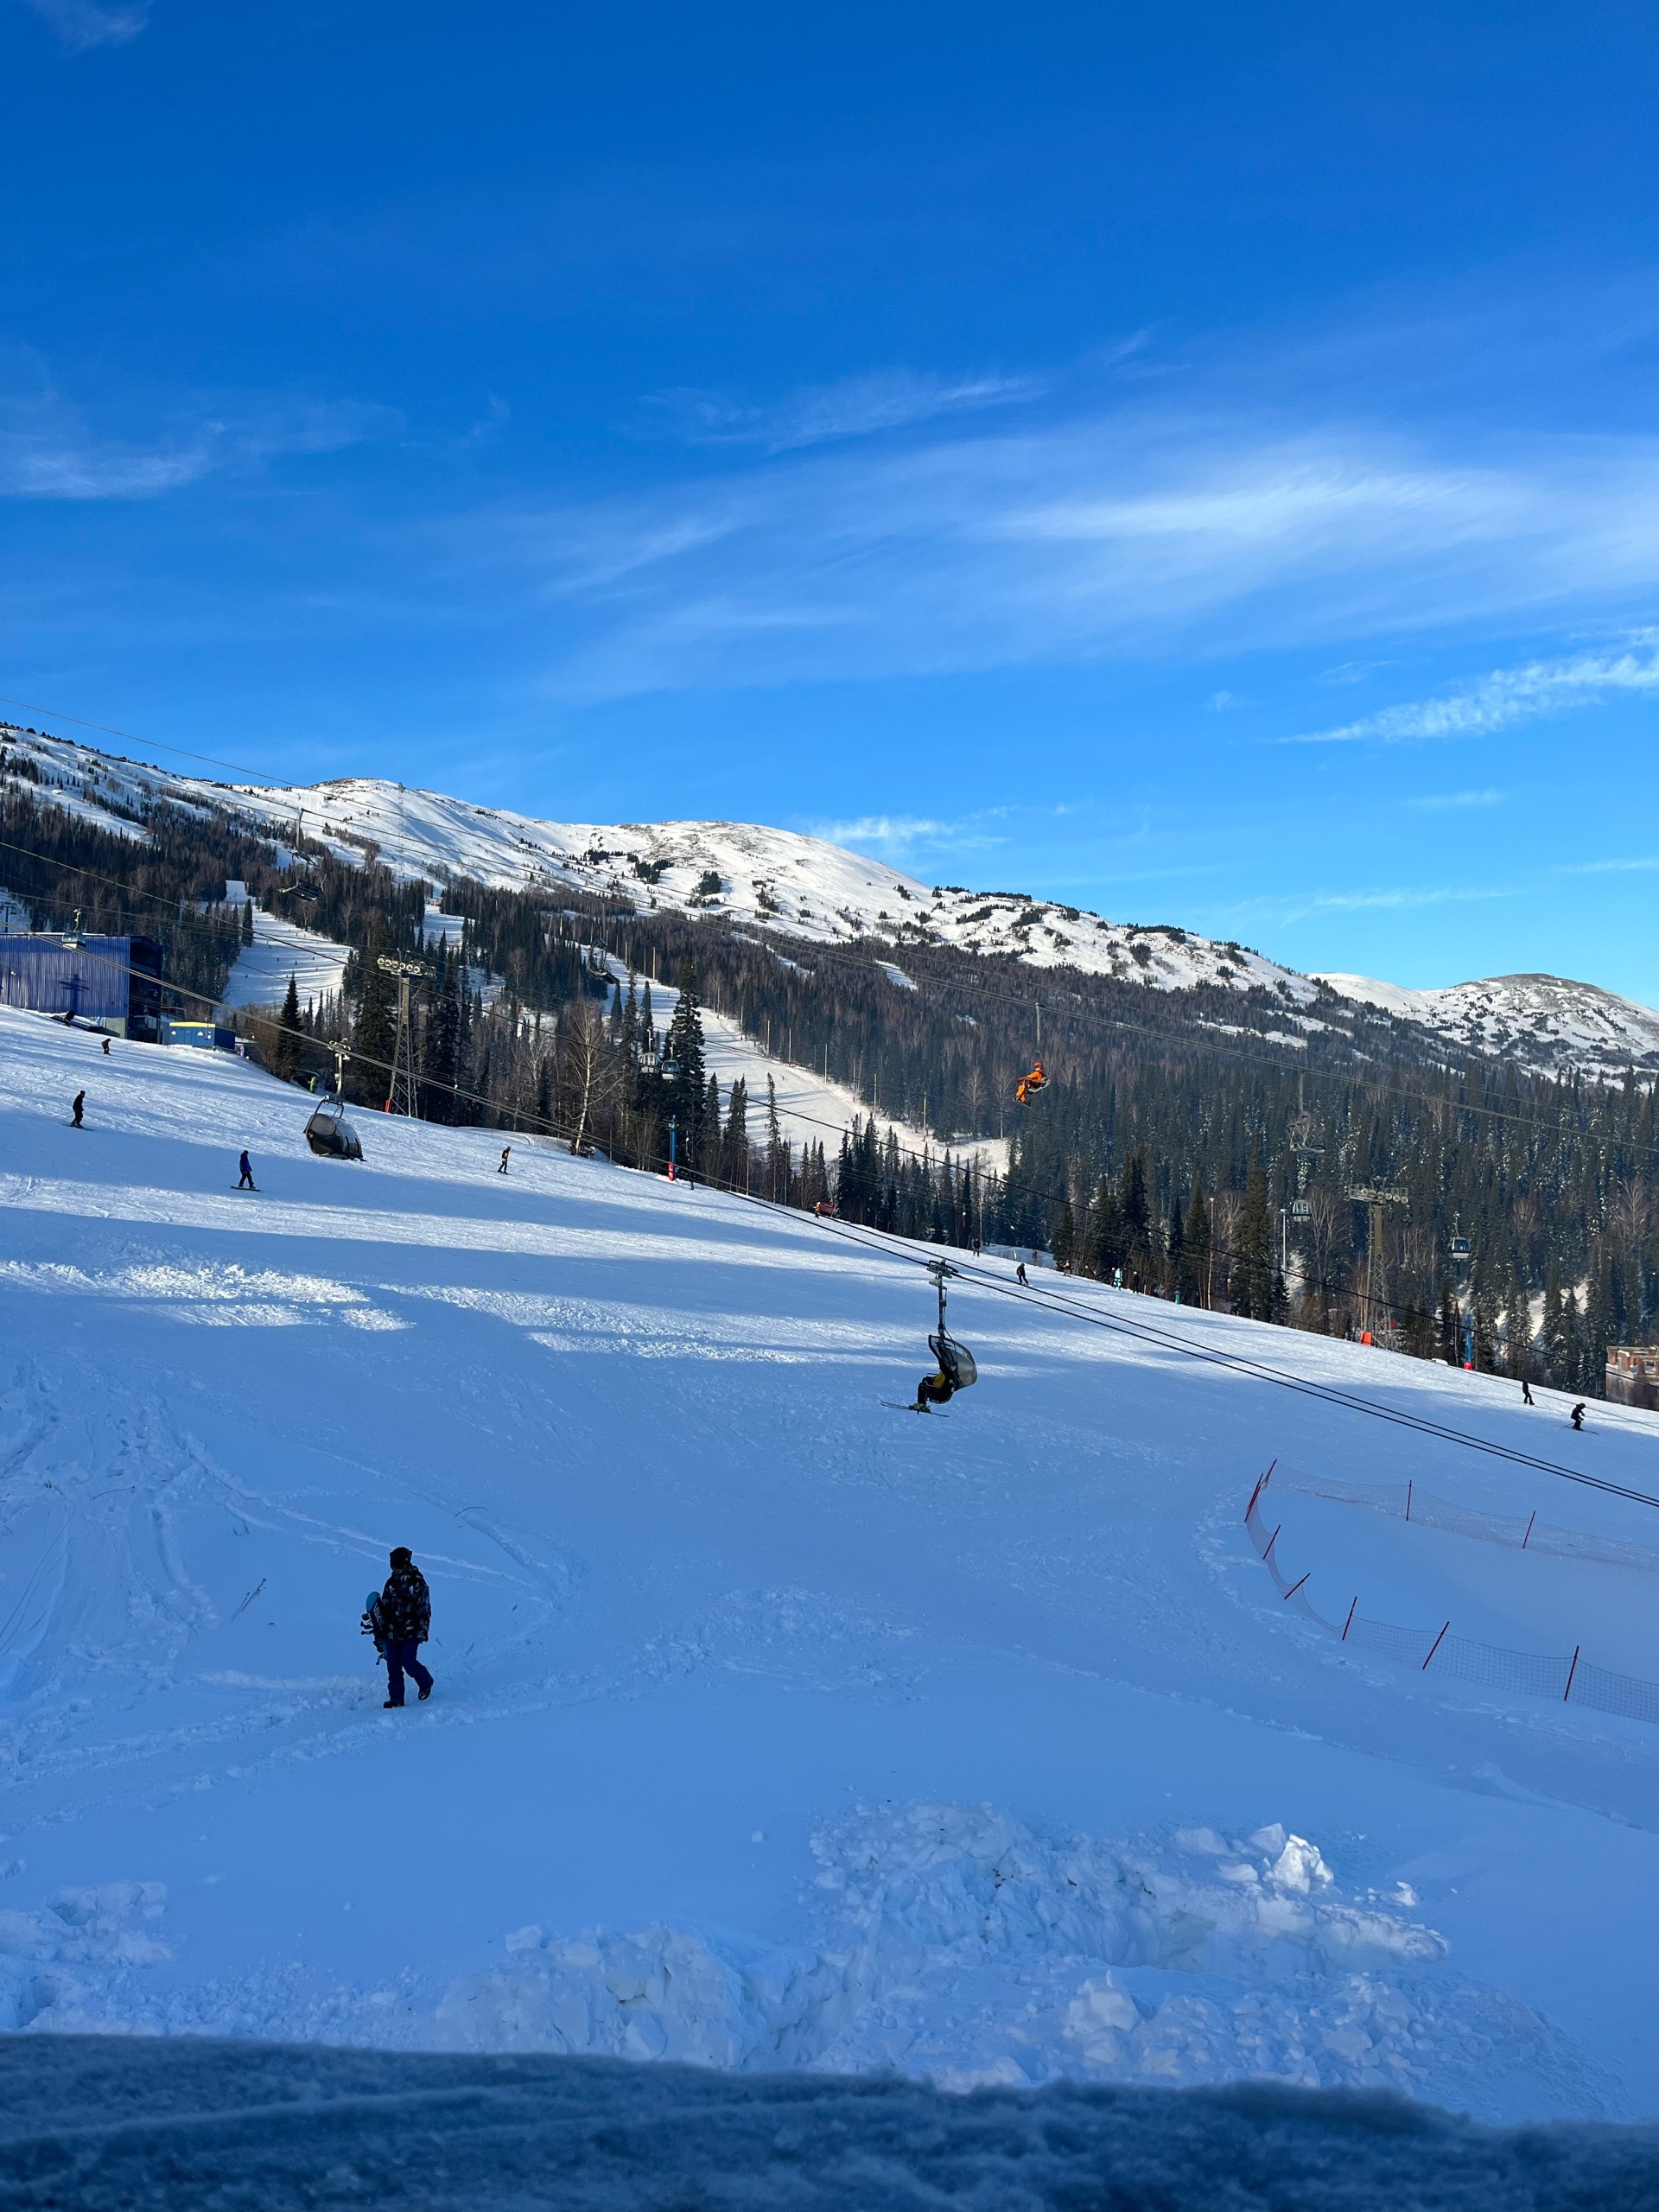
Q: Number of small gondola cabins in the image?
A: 5